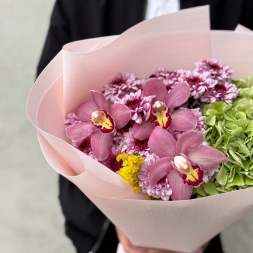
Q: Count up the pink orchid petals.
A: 14